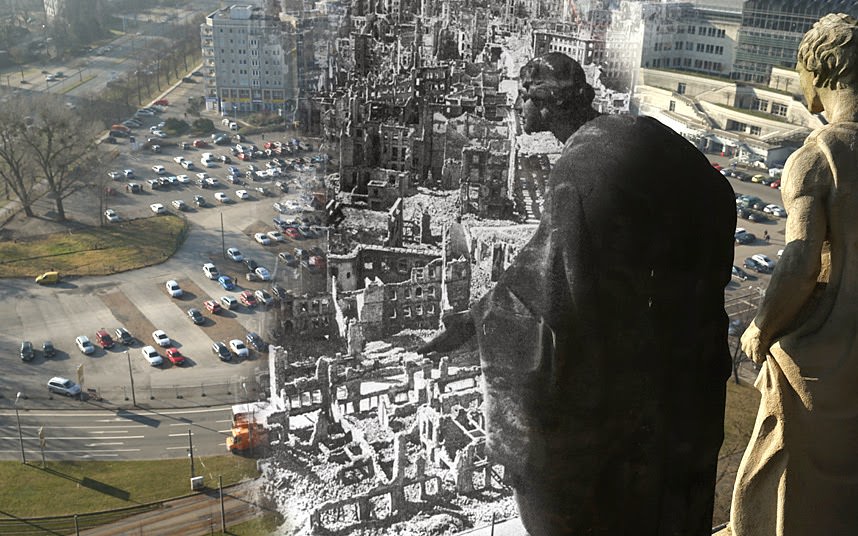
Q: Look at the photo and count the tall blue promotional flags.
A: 0